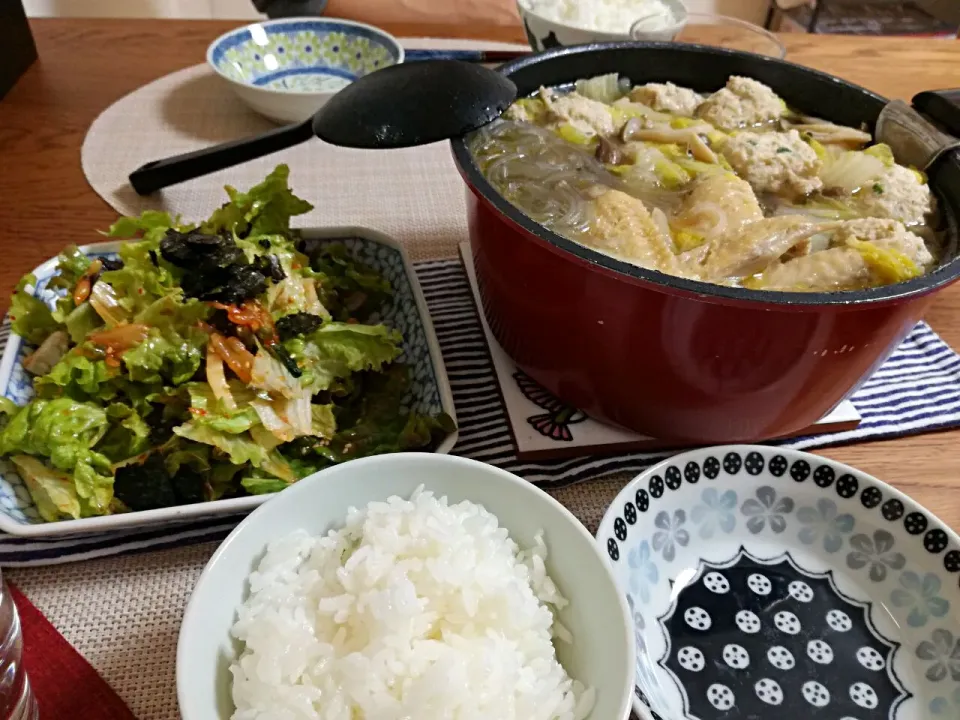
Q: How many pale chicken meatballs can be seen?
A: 6